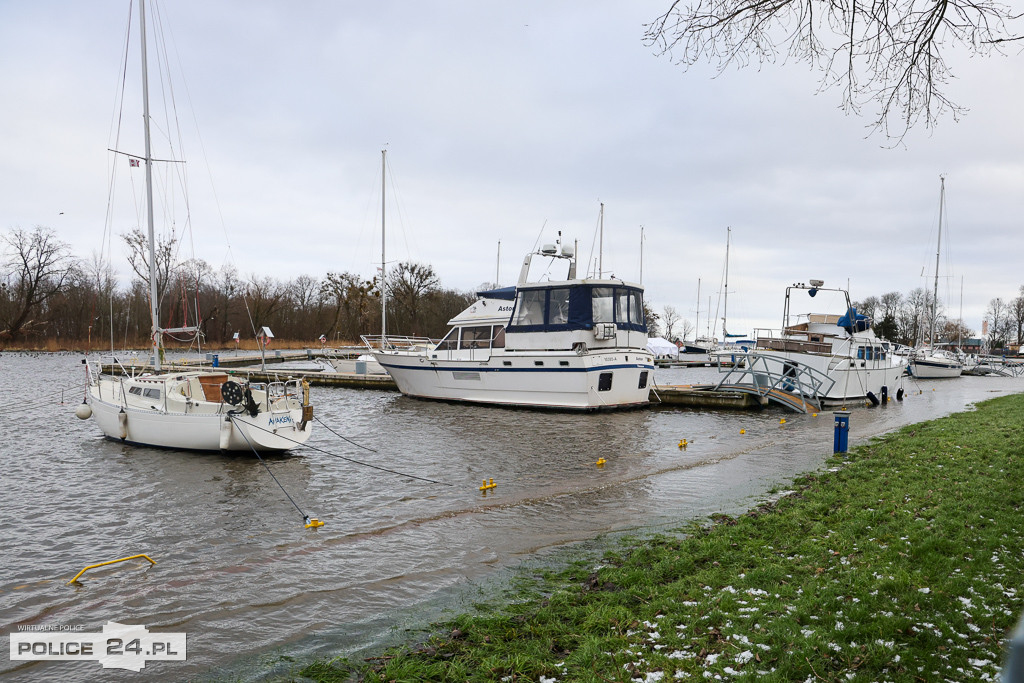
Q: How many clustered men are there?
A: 0